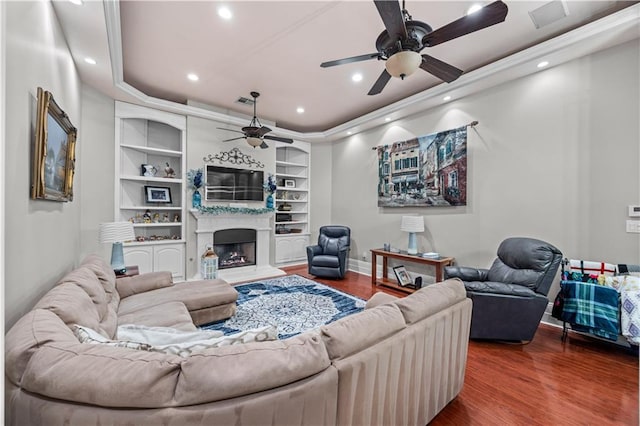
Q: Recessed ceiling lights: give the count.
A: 11